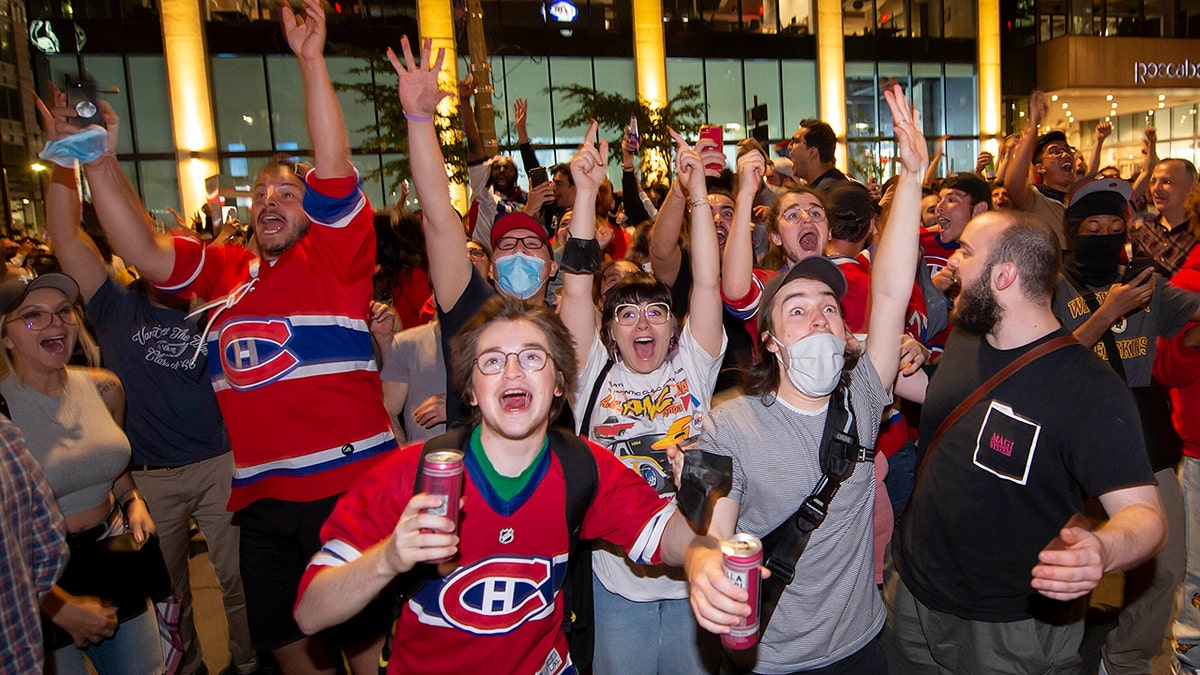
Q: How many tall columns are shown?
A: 5